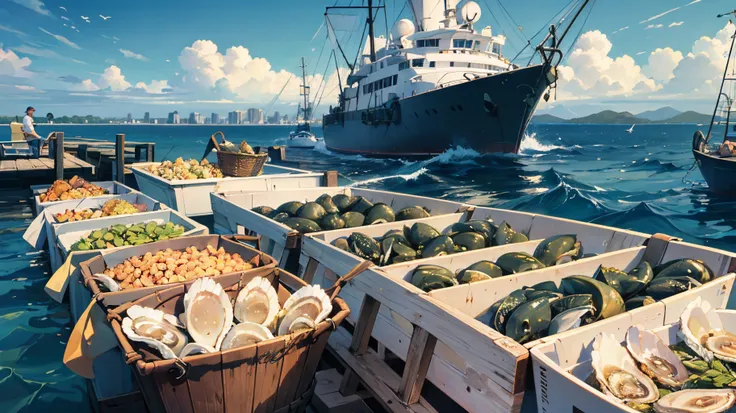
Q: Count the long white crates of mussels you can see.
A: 4